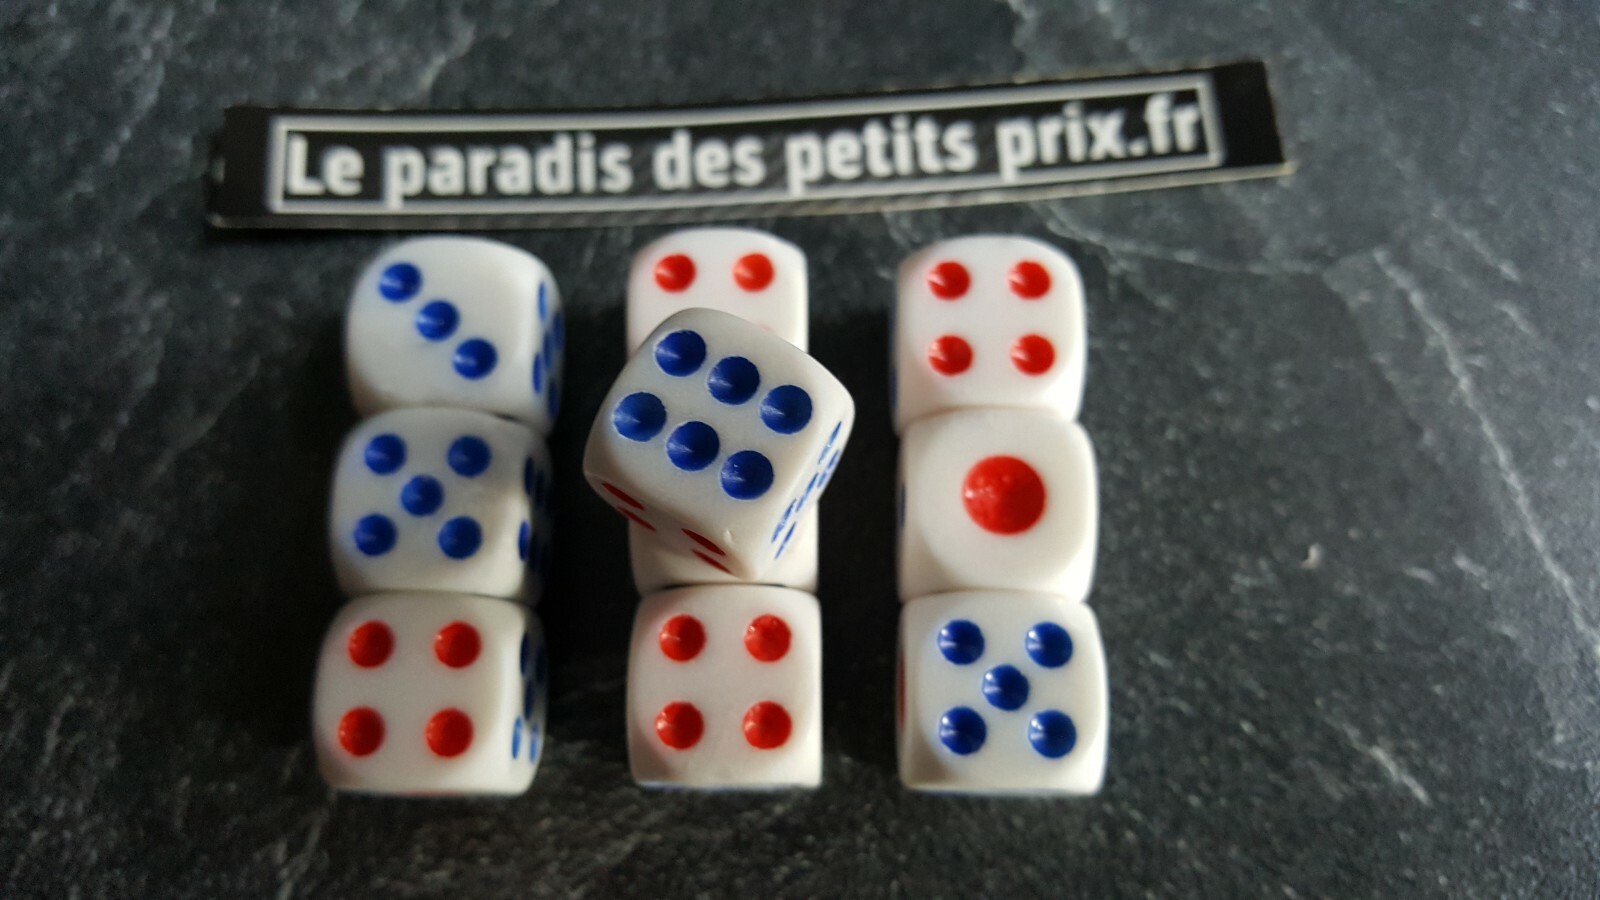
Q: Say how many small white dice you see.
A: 10